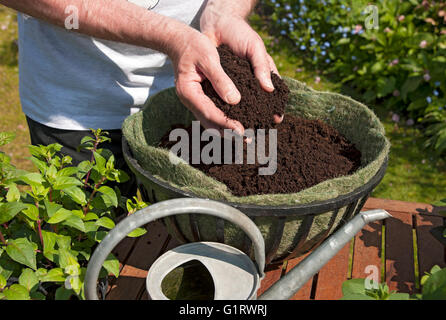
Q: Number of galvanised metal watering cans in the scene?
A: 1